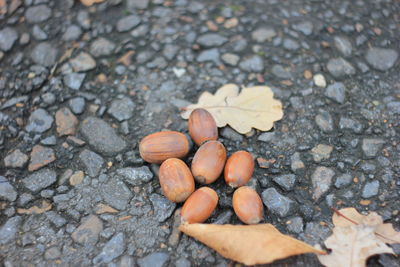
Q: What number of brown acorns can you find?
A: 7